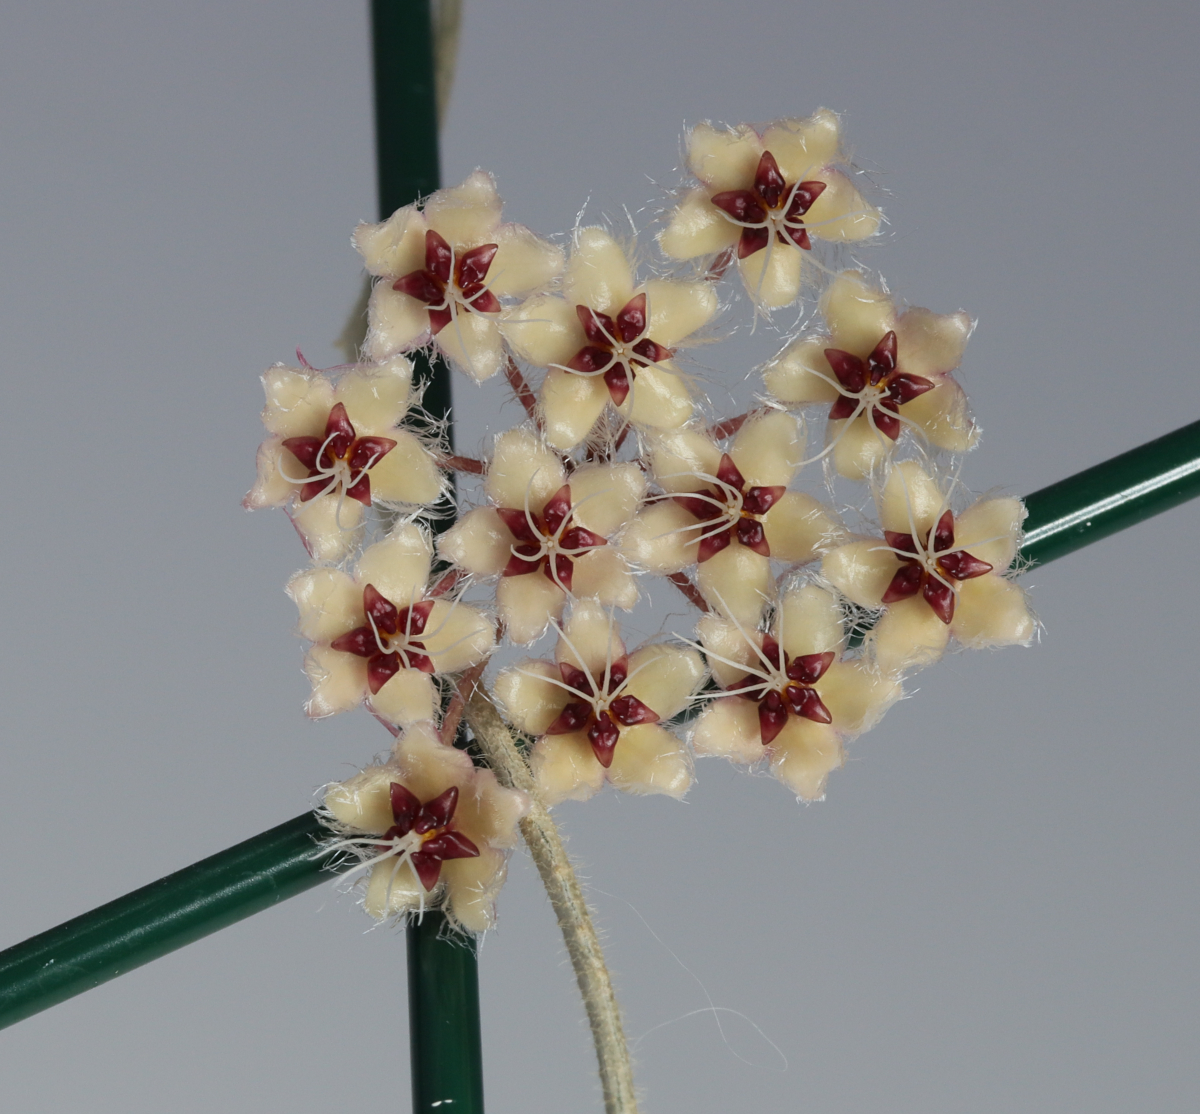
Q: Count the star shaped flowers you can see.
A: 12